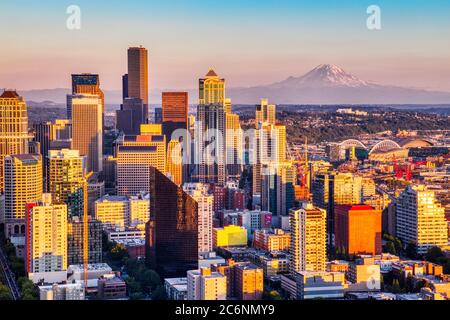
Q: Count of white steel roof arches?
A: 2